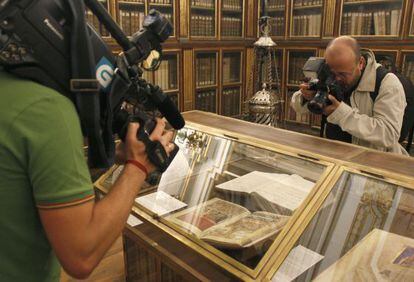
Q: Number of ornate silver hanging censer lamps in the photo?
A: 1